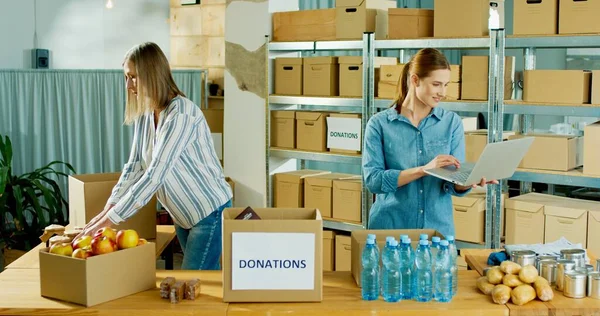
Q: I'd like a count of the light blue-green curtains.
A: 1